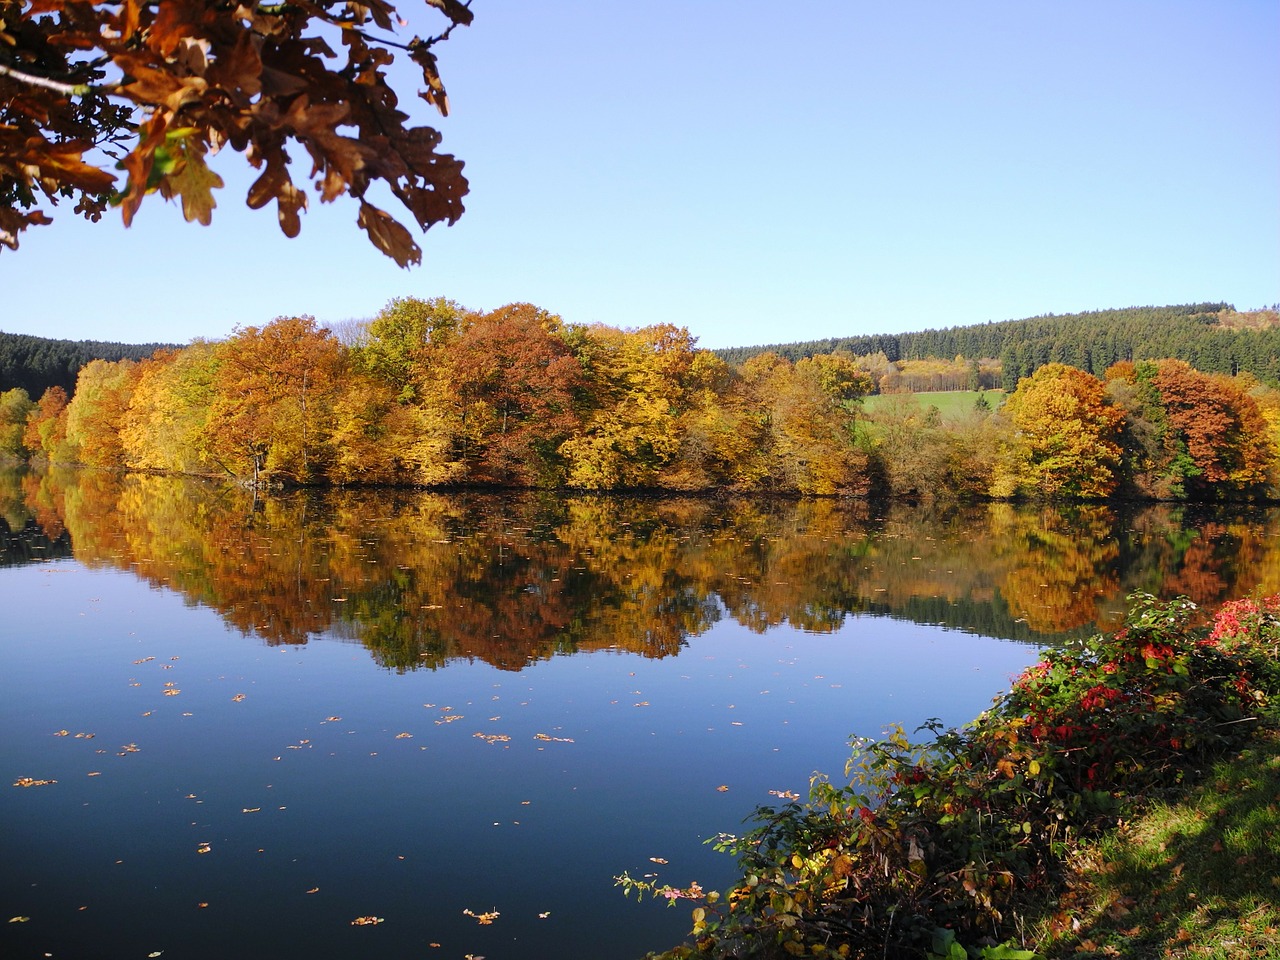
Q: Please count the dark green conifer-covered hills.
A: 2